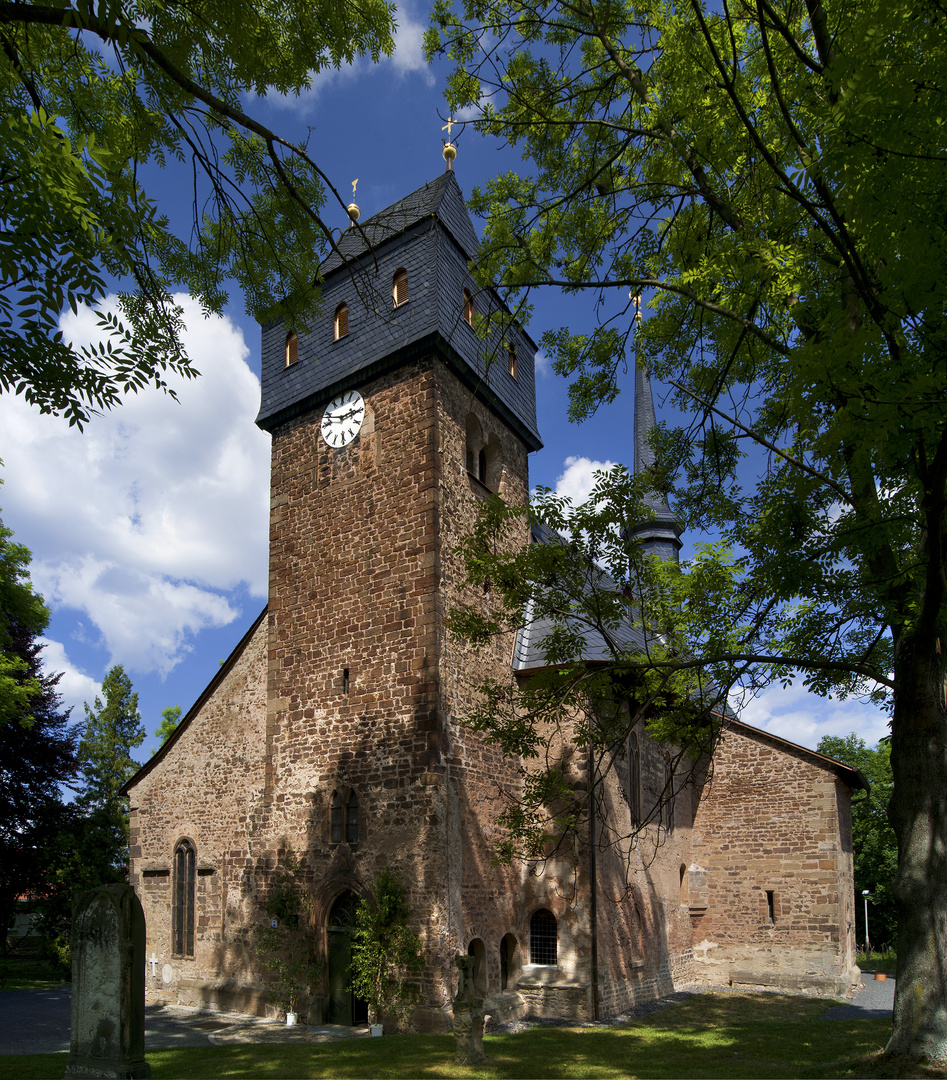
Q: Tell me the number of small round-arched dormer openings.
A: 5